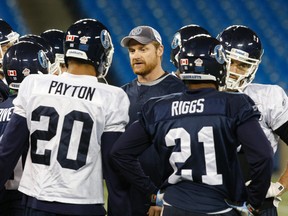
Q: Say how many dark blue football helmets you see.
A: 8